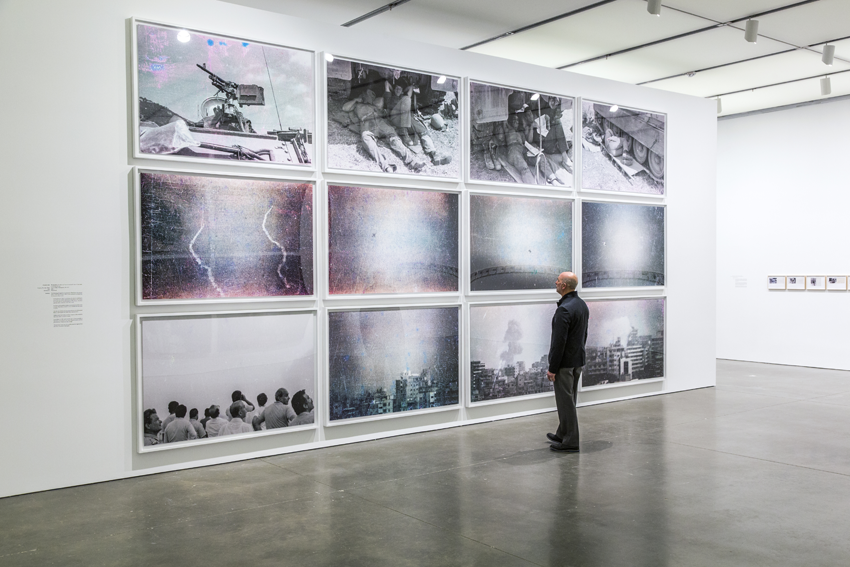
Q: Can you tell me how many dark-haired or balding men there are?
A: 12